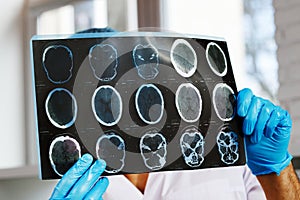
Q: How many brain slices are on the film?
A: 15